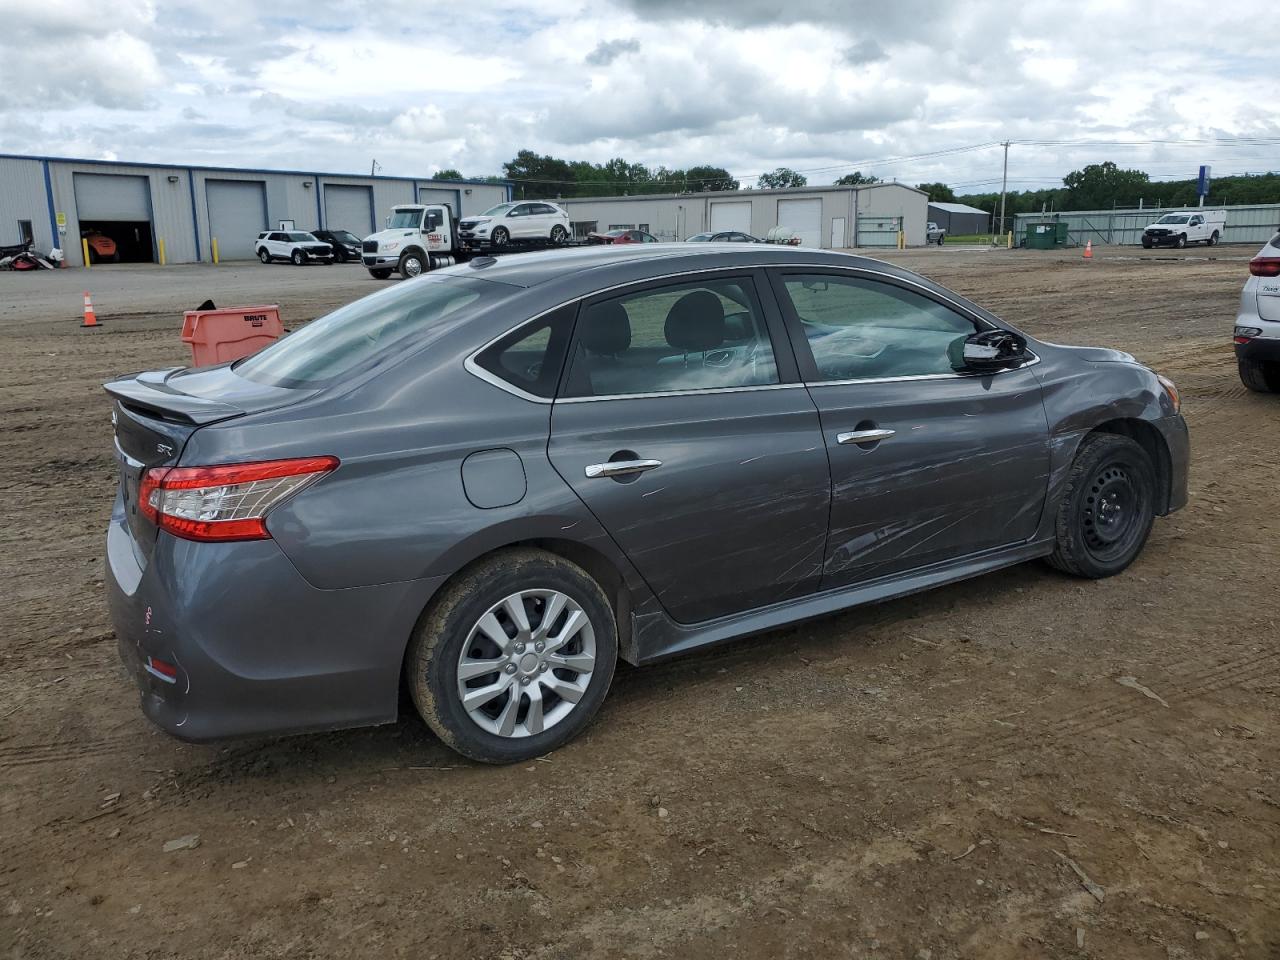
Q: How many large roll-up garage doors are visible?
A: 6